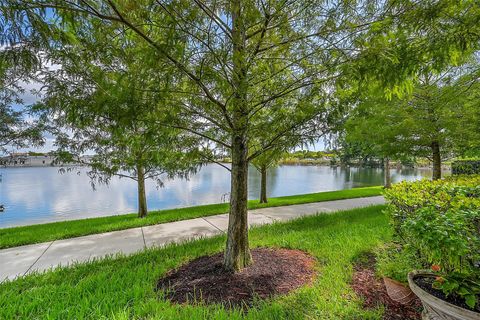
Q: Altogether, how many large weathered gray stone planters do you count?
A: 1